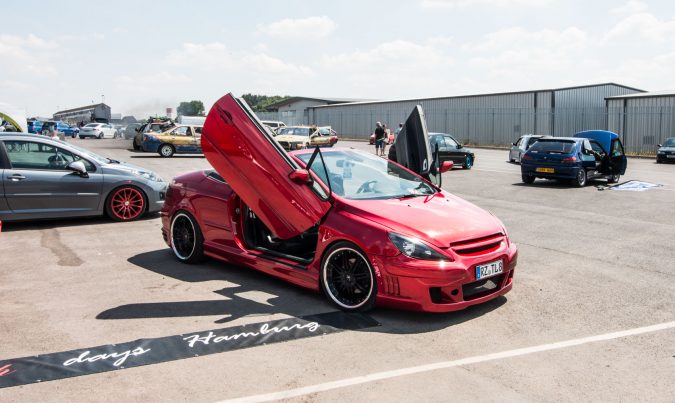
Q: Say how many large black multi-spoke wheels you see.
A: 2